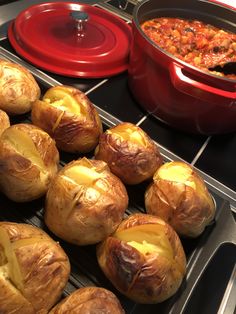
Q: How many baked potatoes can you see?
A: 10